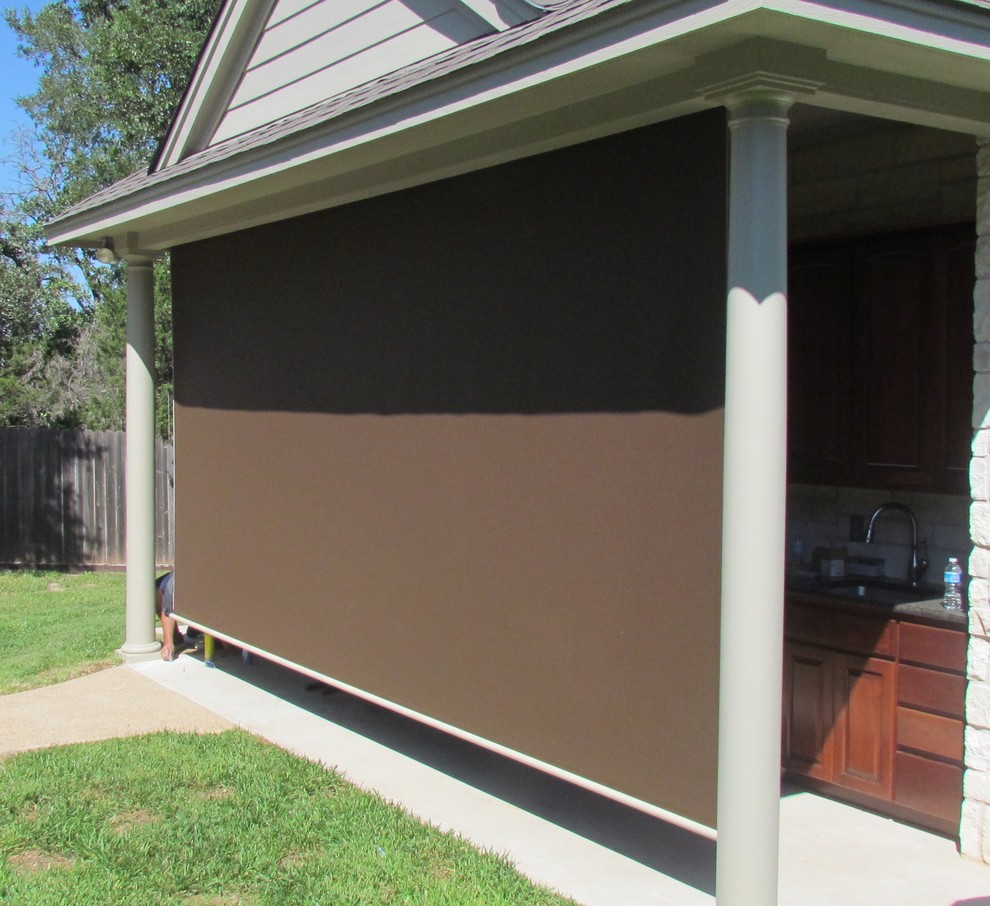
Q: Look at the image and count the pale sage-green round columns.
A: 2